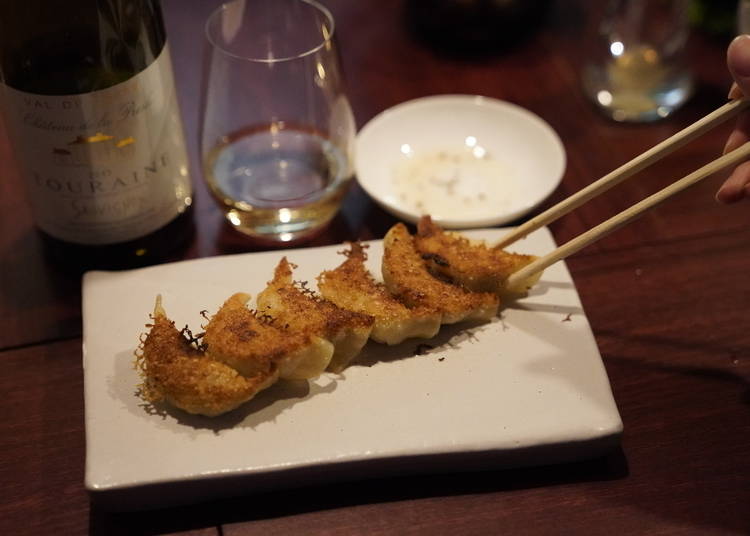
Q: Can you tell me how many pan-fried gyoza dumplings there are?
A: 6